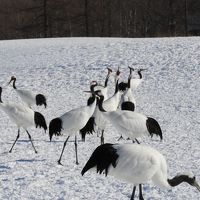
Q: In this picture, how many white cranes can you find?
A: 9